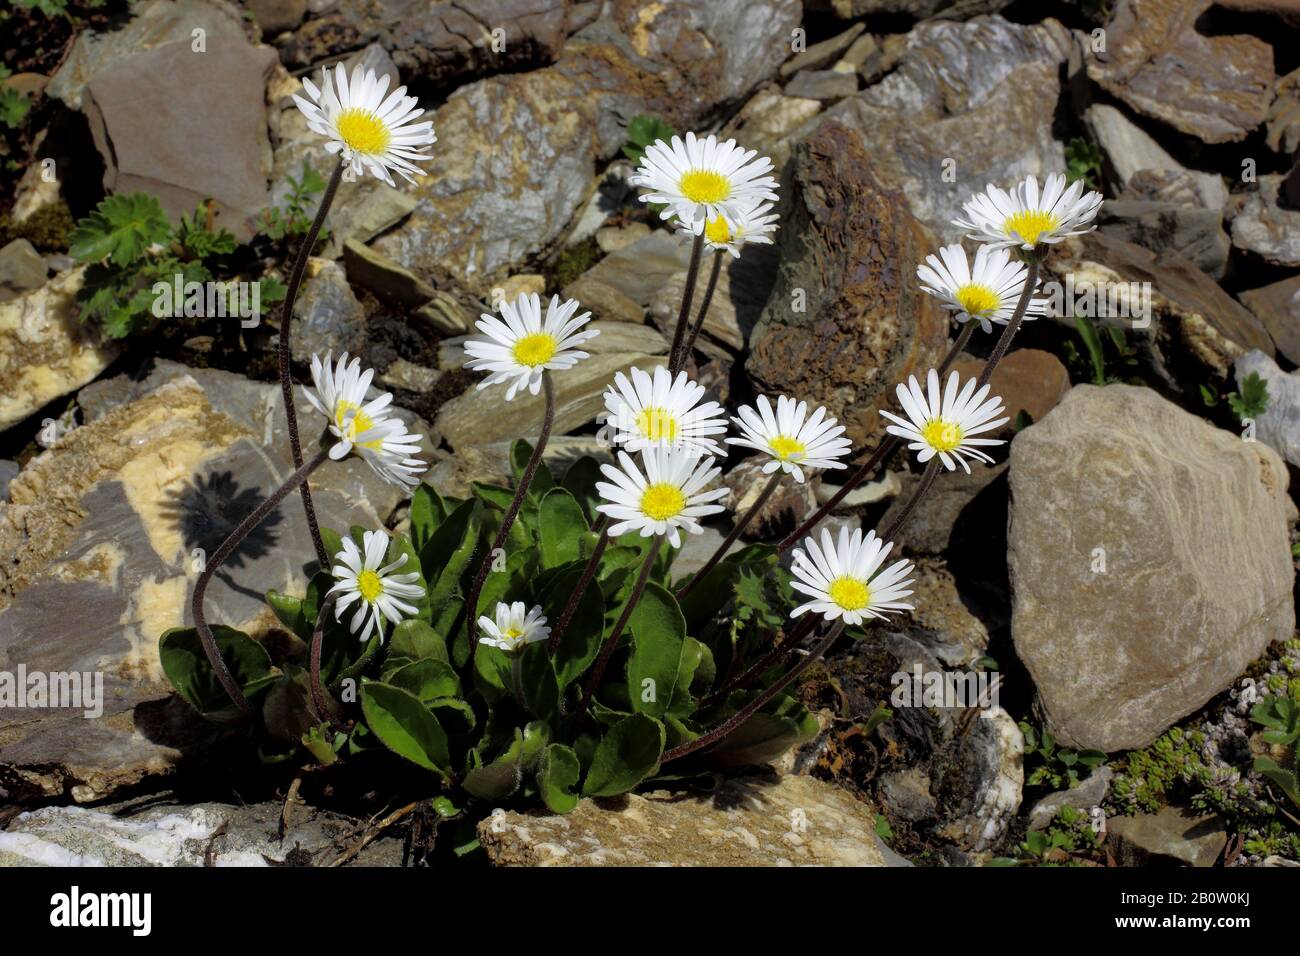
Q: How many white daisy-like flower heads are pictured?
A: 14